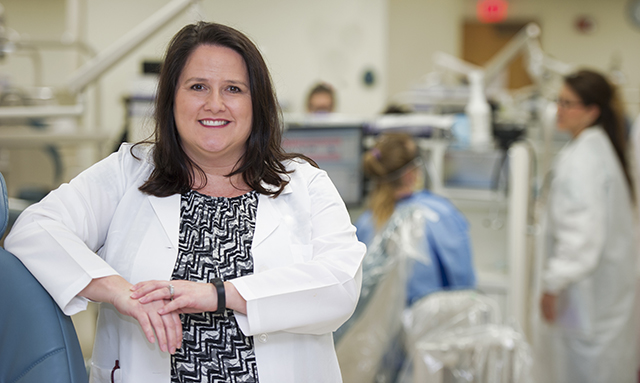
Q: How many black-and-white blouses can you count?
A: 1